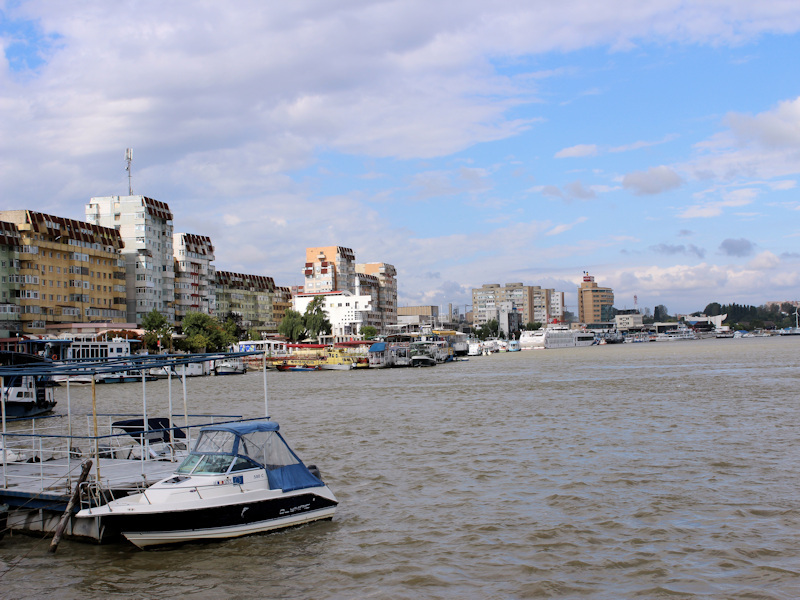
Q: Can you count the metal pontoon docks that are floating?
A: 1